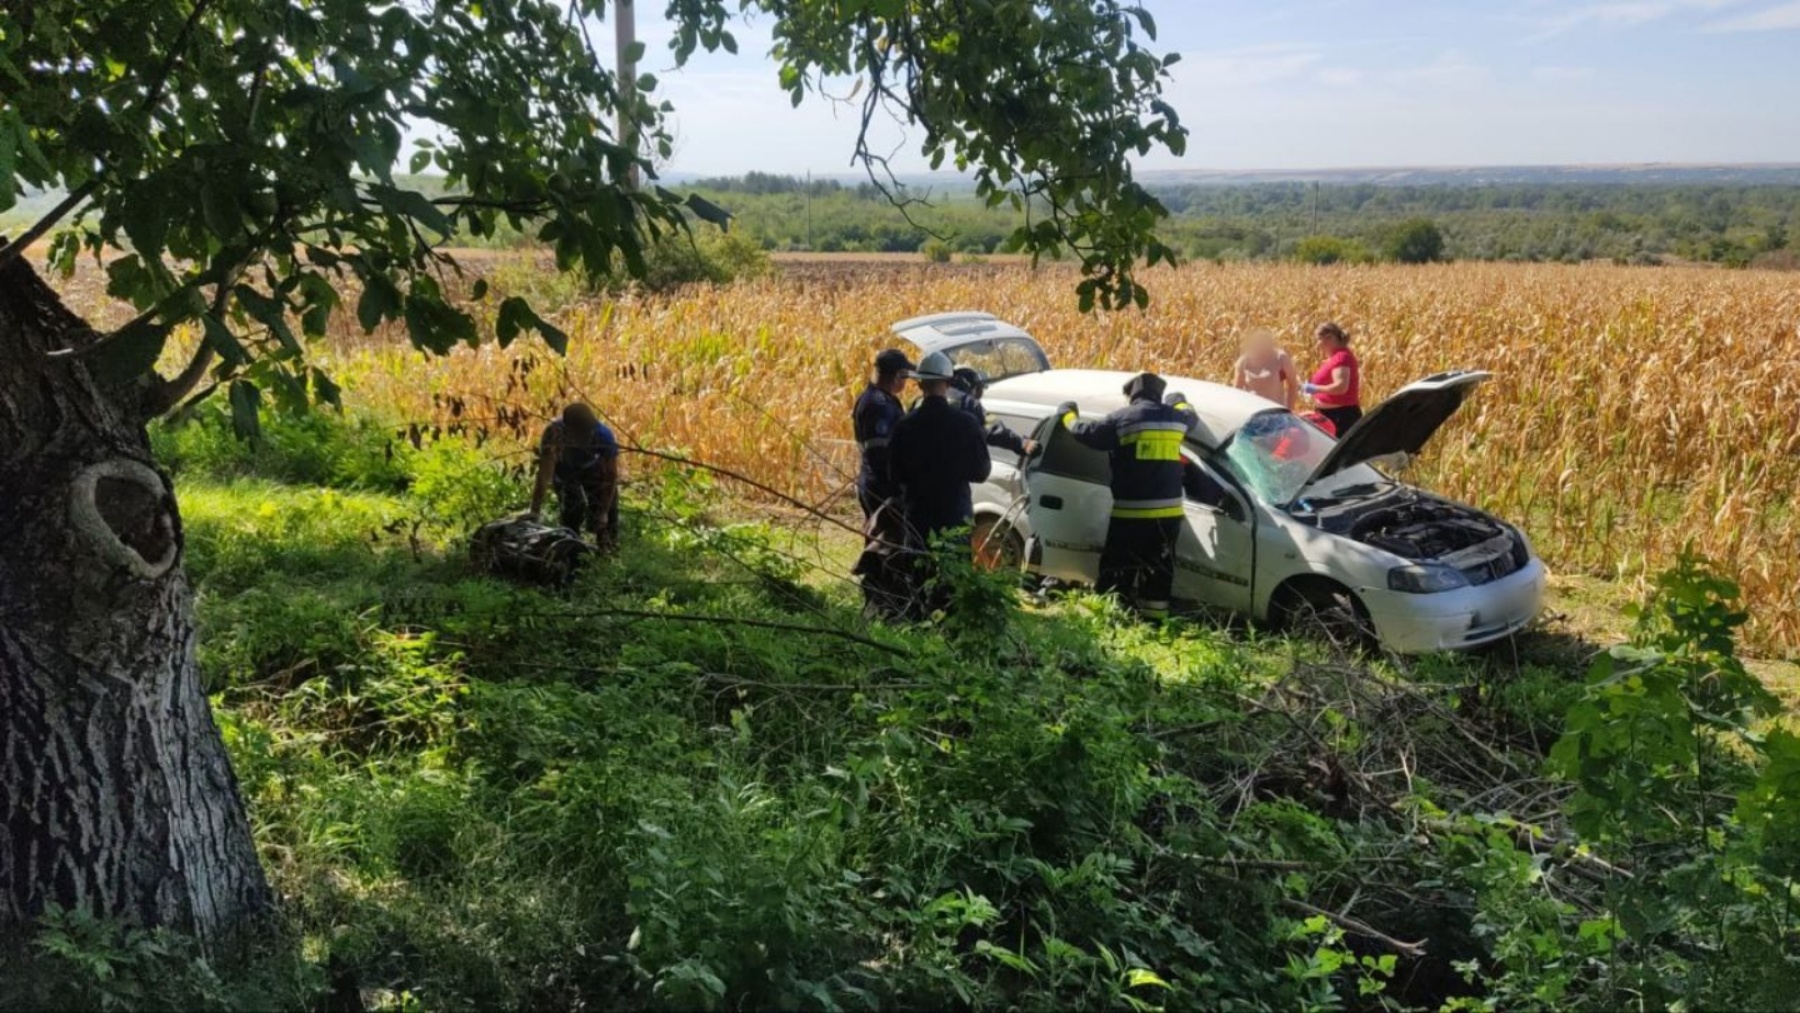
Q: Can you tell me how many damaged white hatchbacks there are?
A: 1